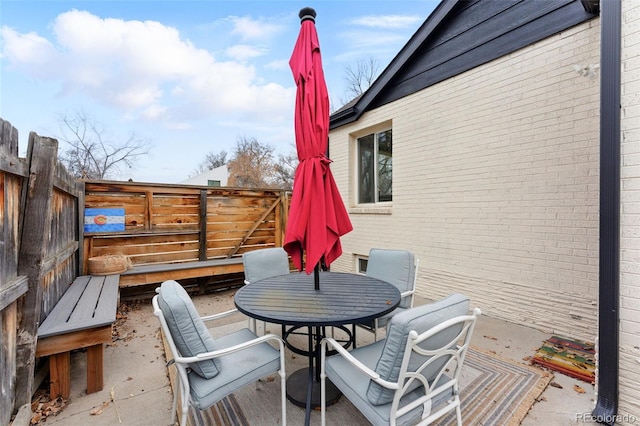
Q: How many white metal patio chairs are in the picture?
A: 4